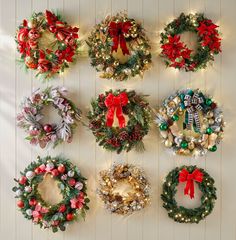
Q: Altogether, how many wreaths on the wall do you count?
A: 9